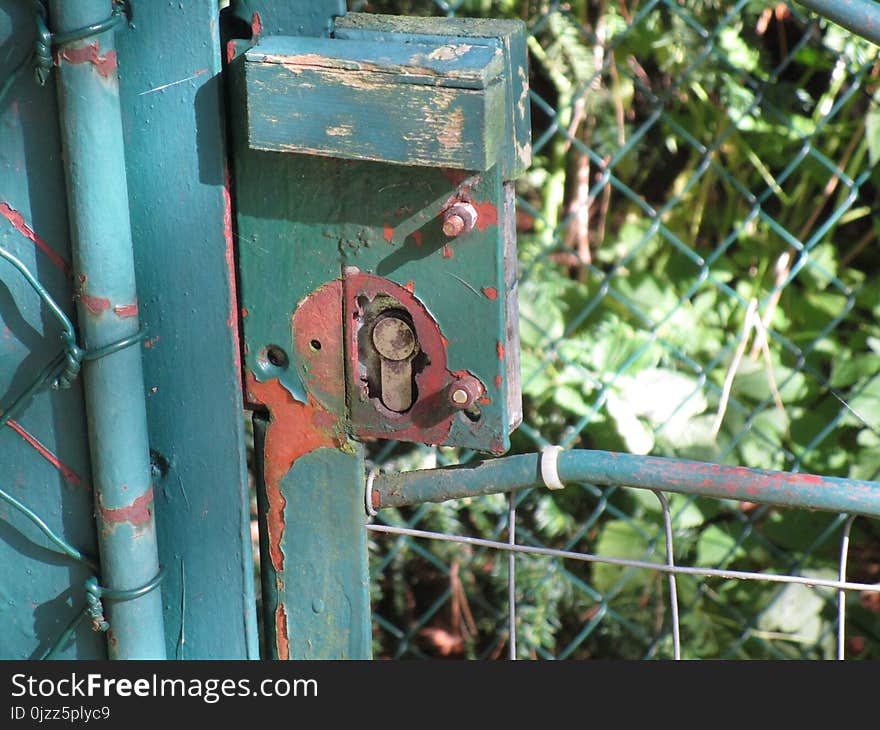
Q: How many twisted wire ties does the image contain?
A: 3